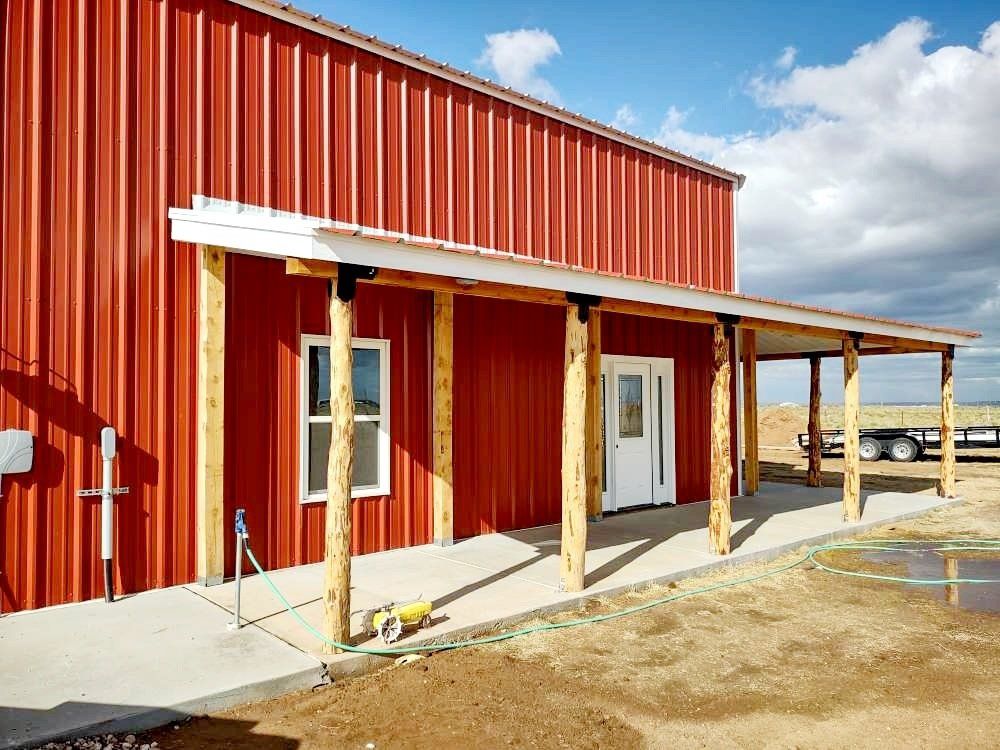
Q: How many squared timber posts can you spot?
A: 4